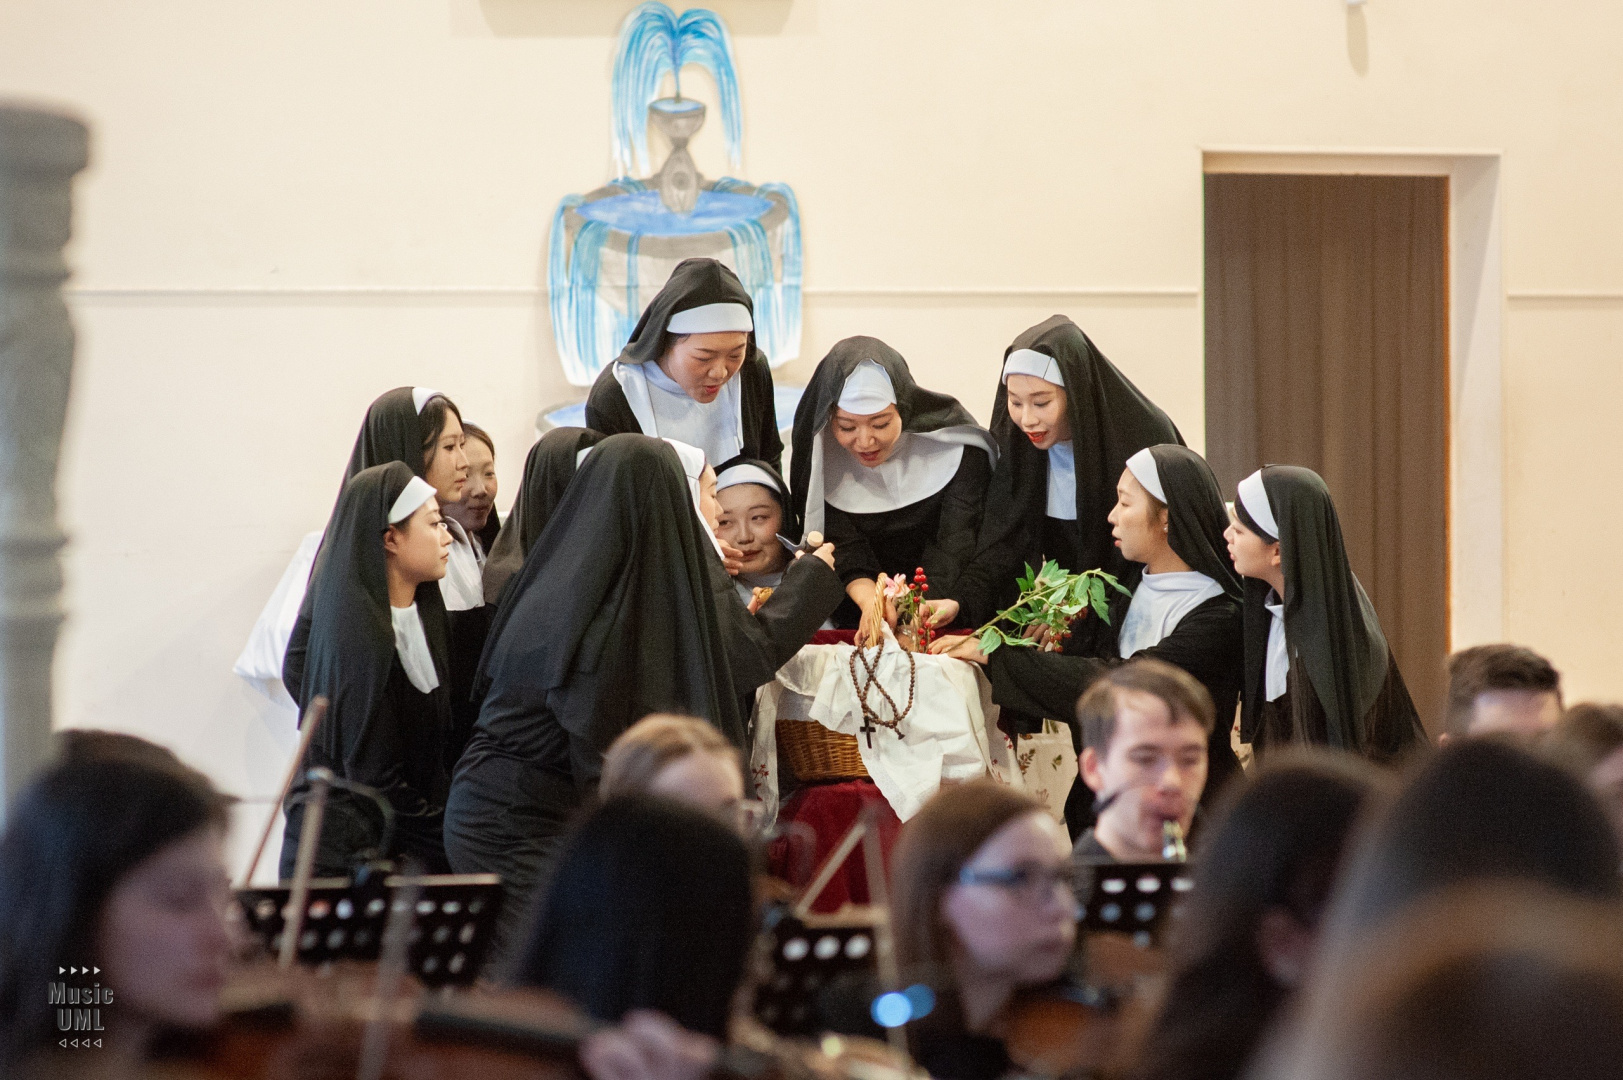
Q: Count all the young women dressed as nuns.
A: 11